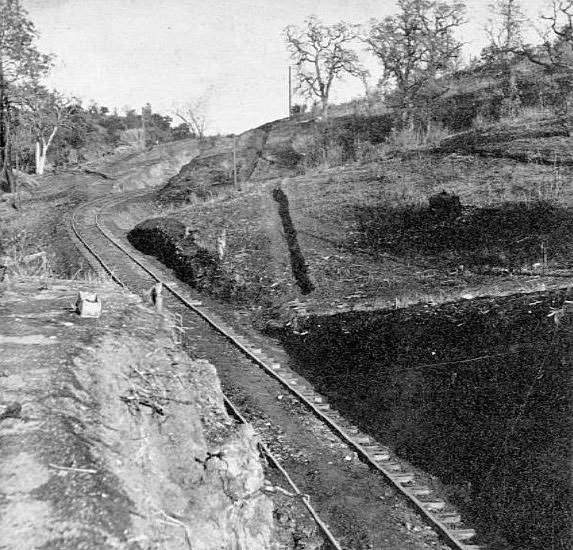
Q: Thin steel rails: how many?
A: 2